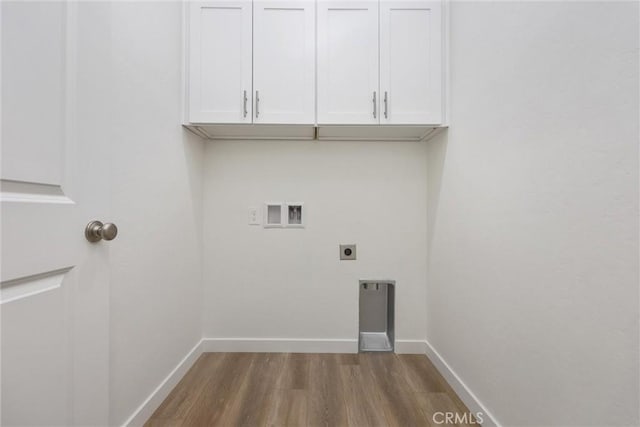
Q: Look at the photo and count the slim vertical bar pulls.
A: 4